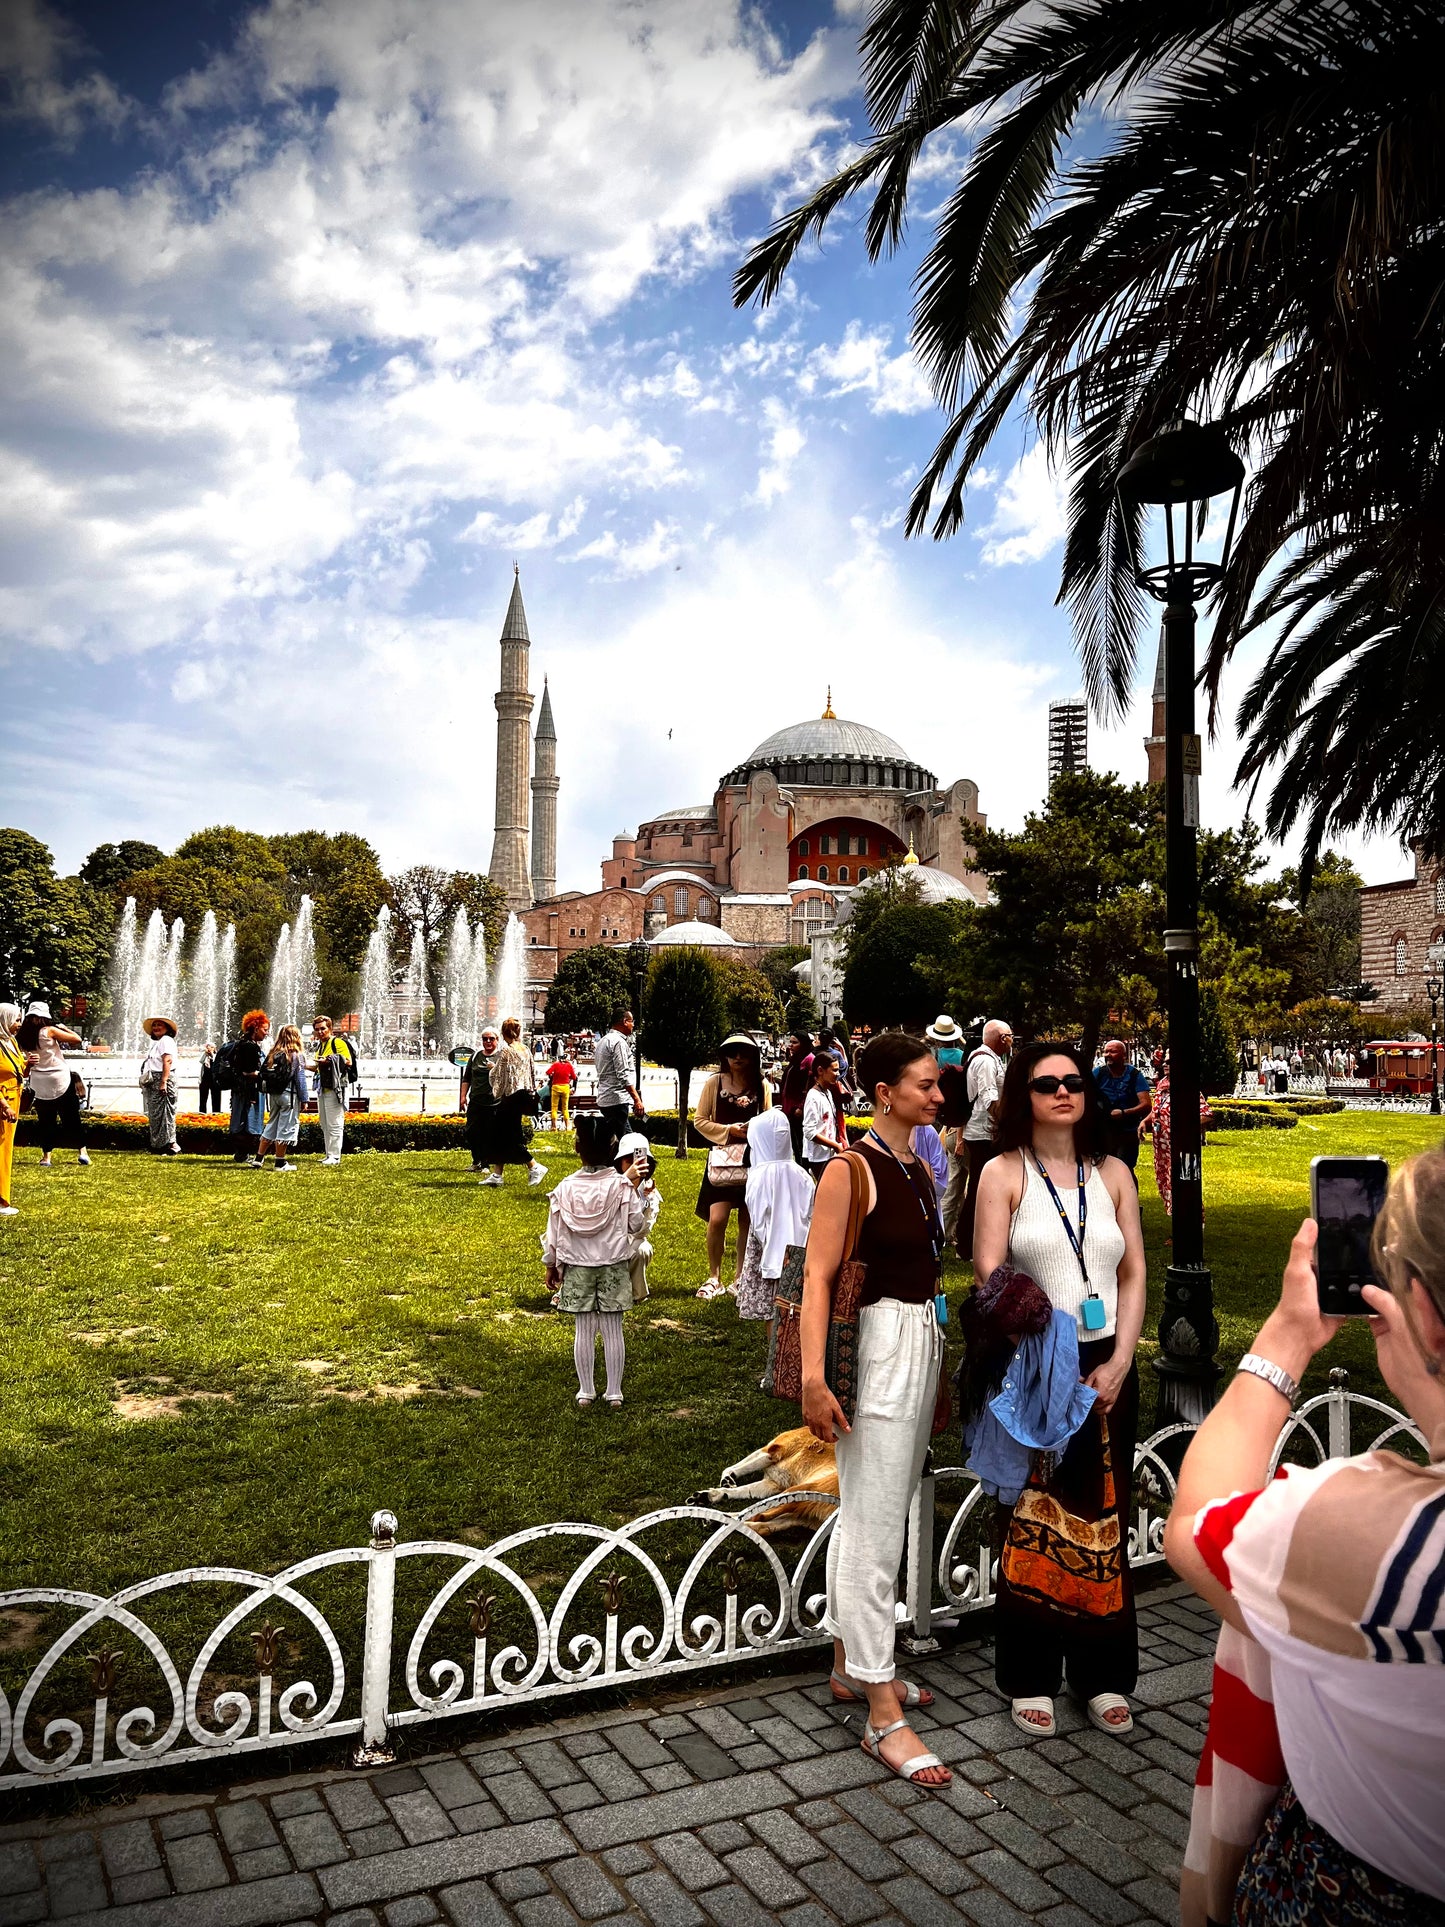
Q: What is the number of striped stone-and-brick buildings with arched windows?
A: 1